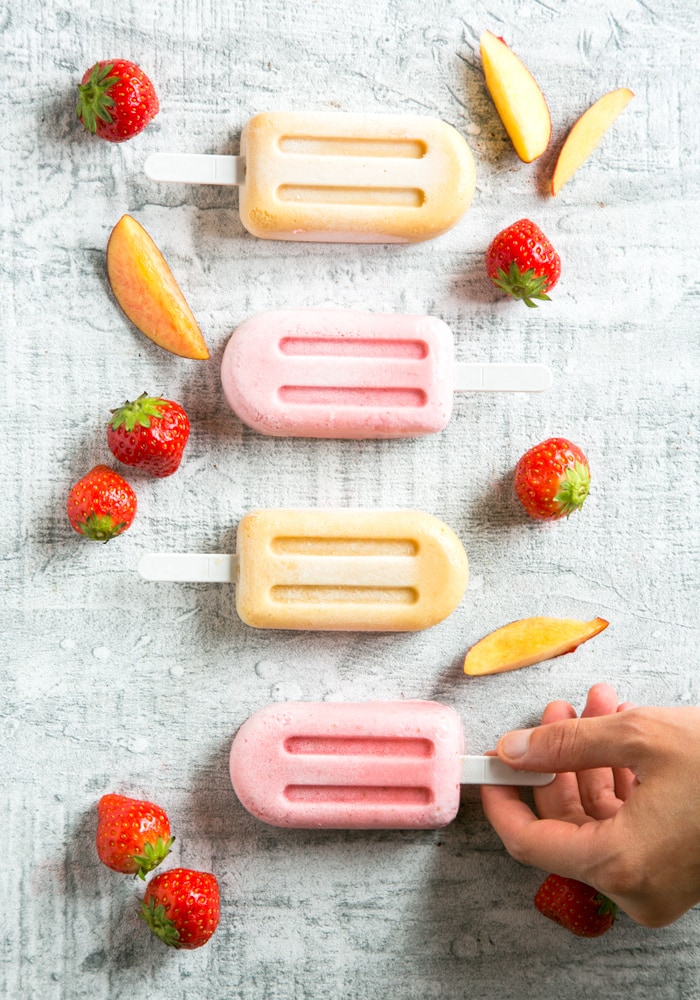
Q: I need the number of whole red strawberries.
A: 8